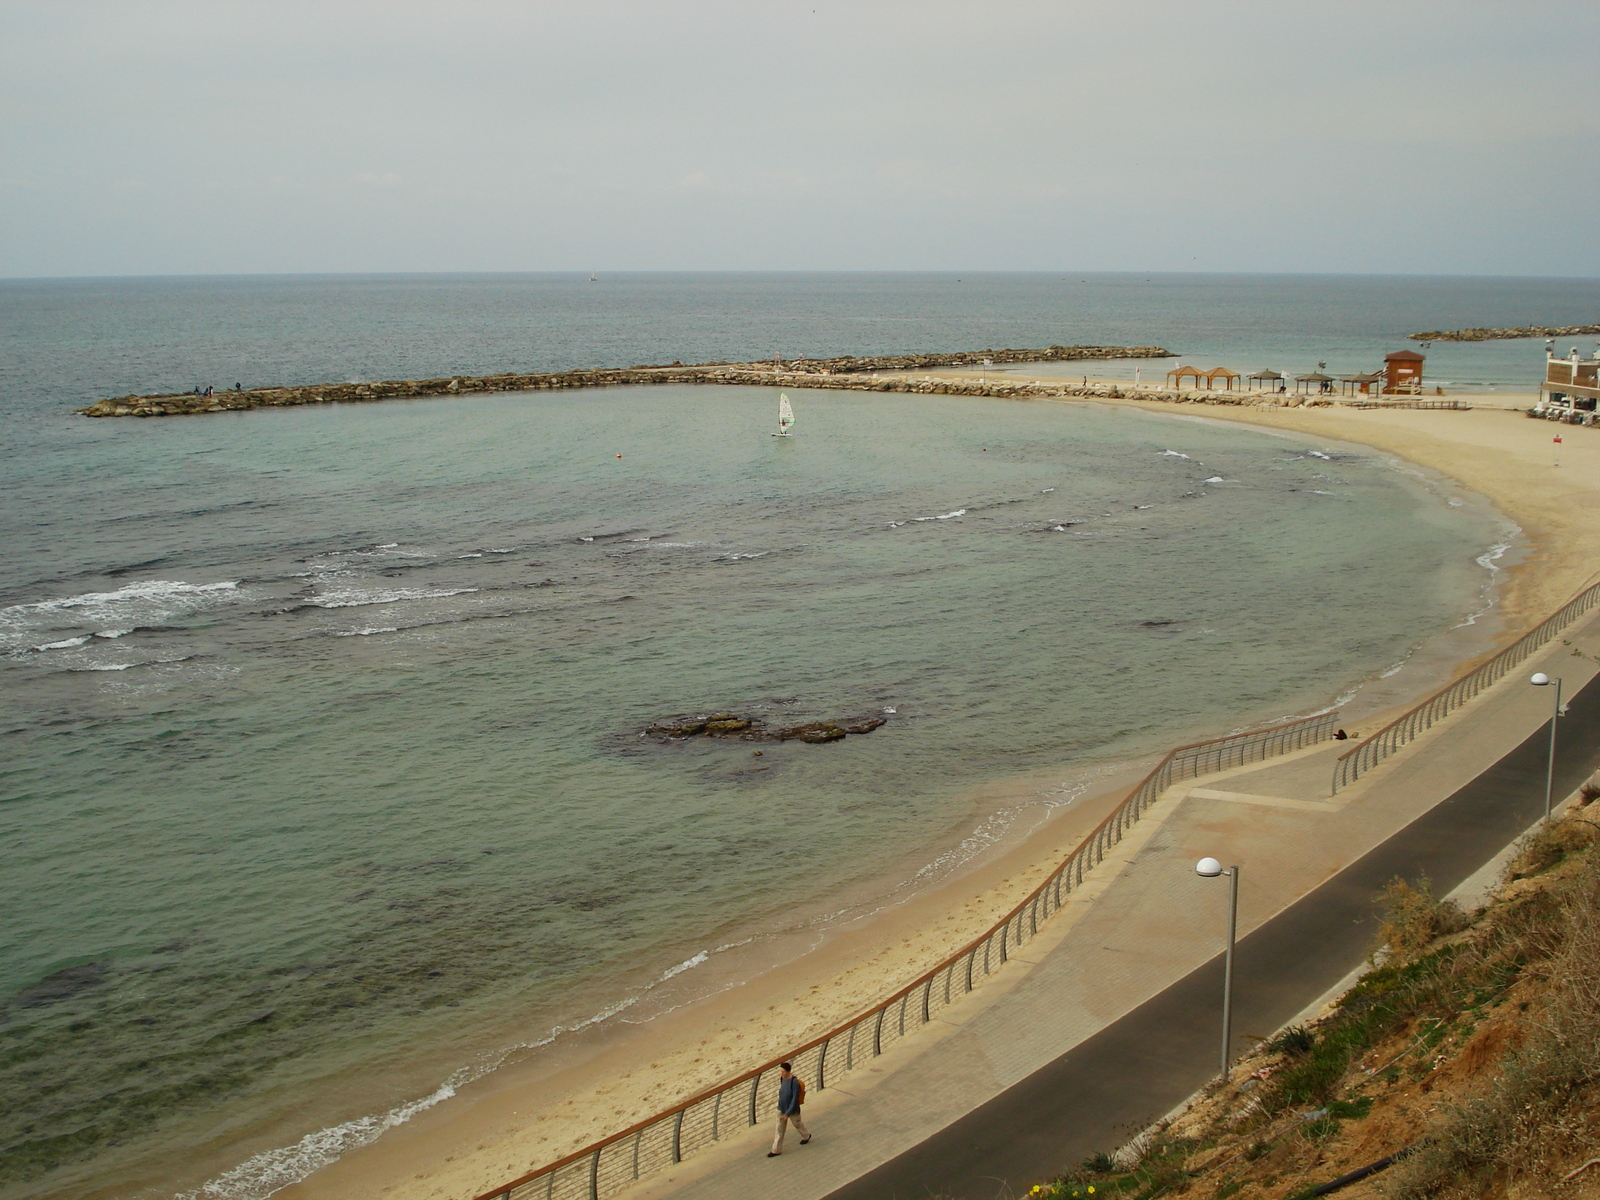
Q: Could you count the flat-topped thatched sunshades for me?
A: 3